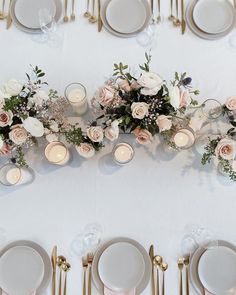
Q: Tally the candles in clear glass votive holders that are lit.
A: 5